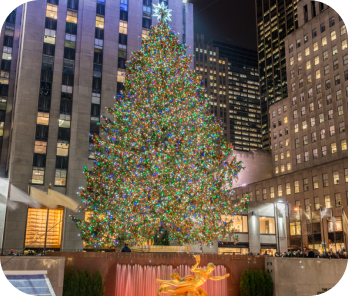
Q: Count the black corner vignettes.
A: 4